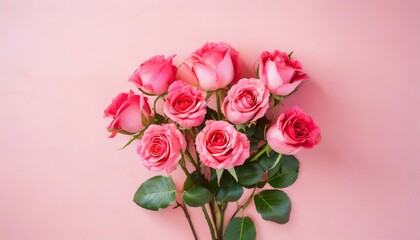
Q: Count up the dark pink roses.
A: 9